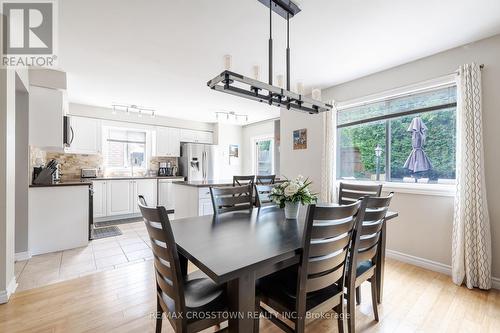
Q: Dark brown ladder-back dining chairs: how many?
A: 6